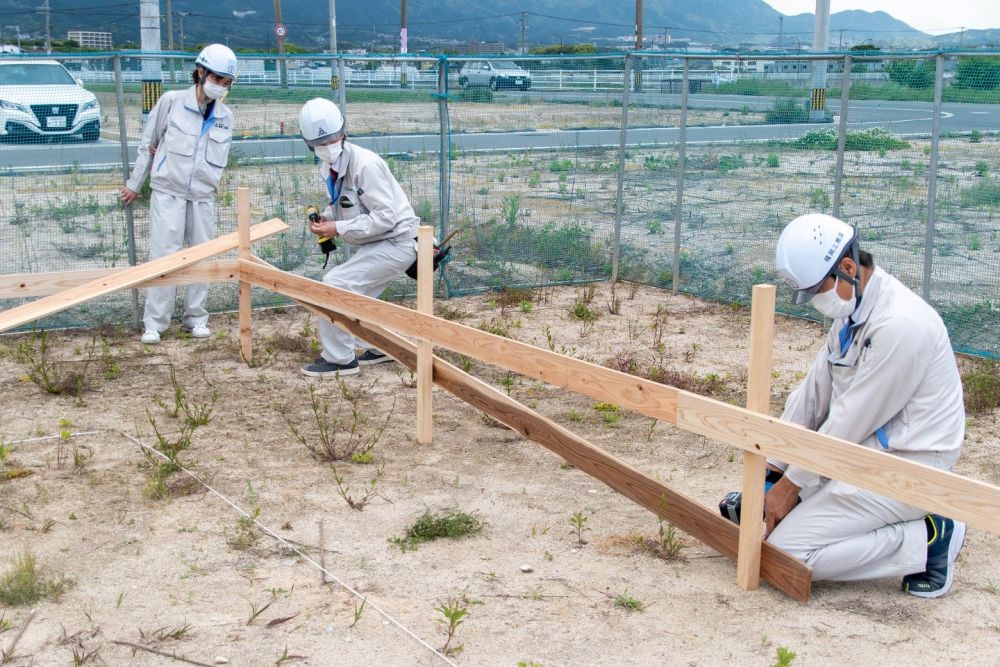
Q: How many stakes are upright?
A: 3